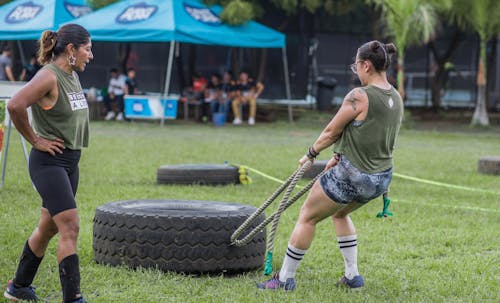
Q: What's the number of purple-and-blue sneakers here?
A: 2